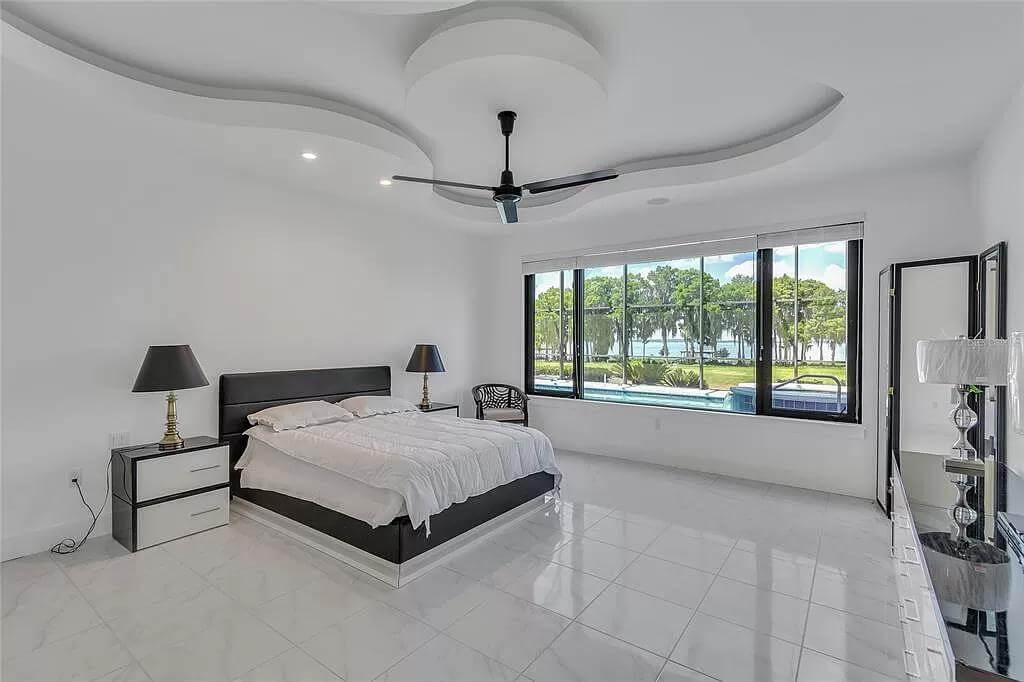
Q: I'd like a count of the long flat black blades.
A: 3